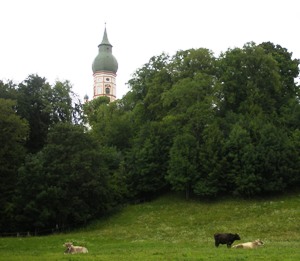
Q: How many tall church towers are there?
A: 1